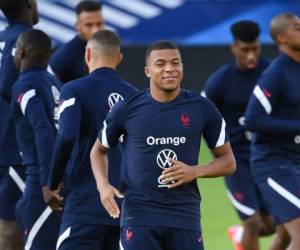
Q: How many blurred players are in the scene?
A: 6